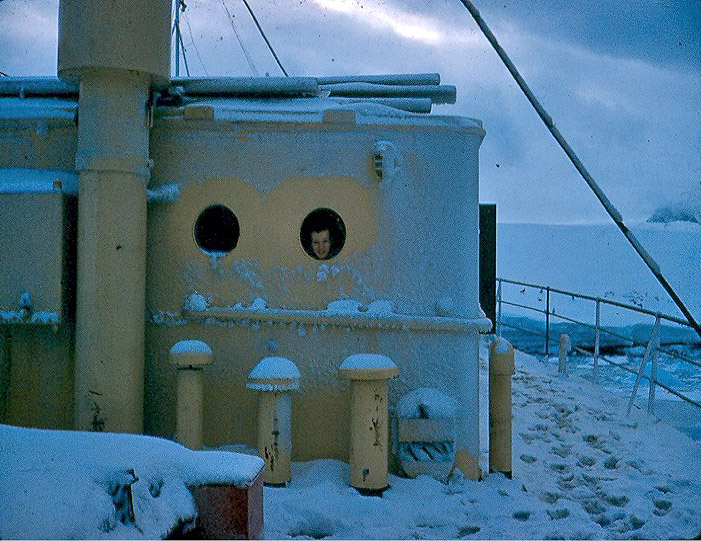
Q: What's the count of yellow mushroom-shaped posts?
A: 3